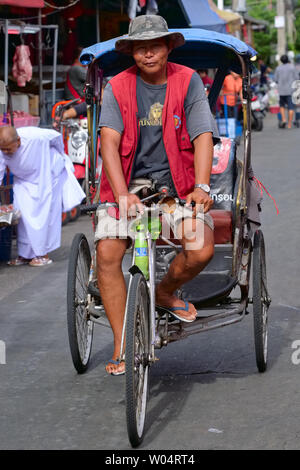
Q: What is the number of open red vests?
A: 1